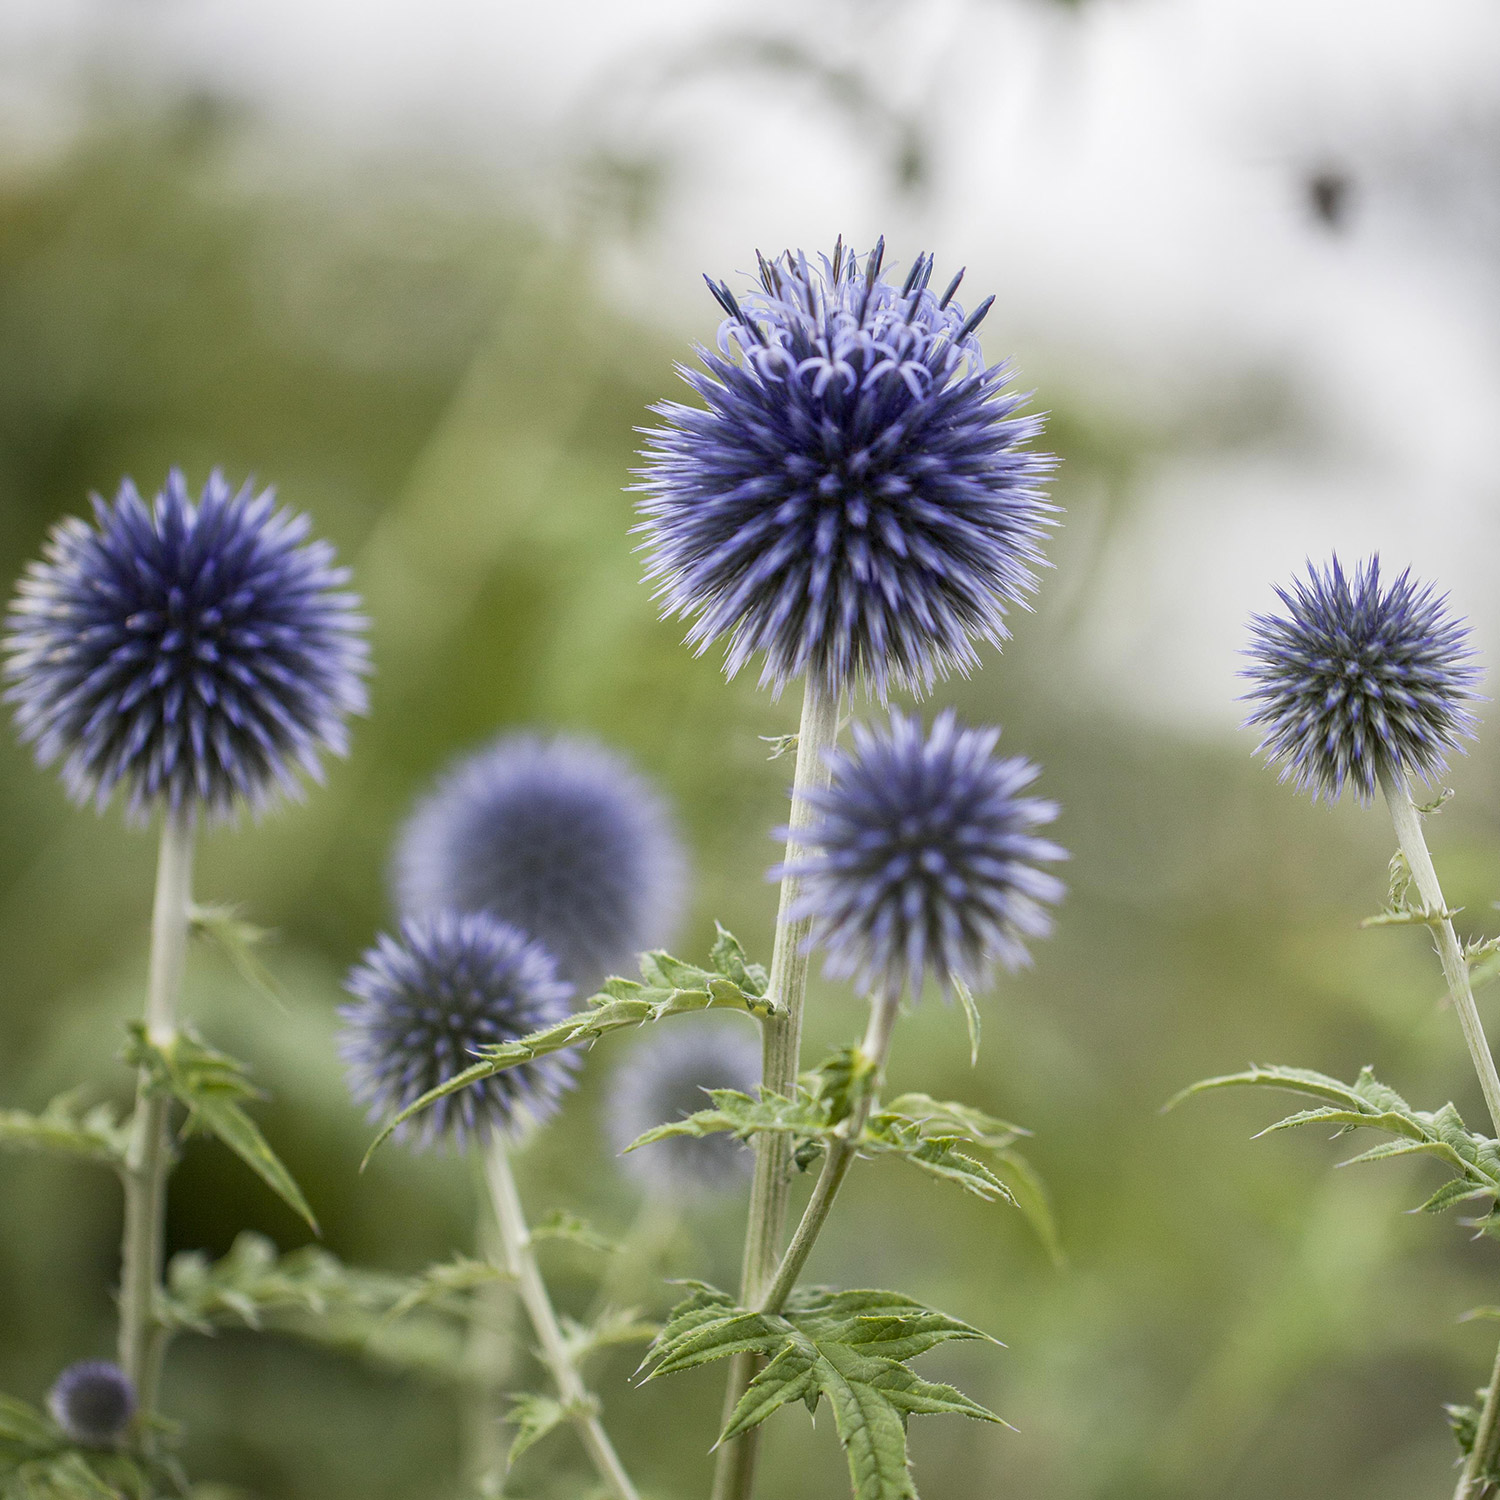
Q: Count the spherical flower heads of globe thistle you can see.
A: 8